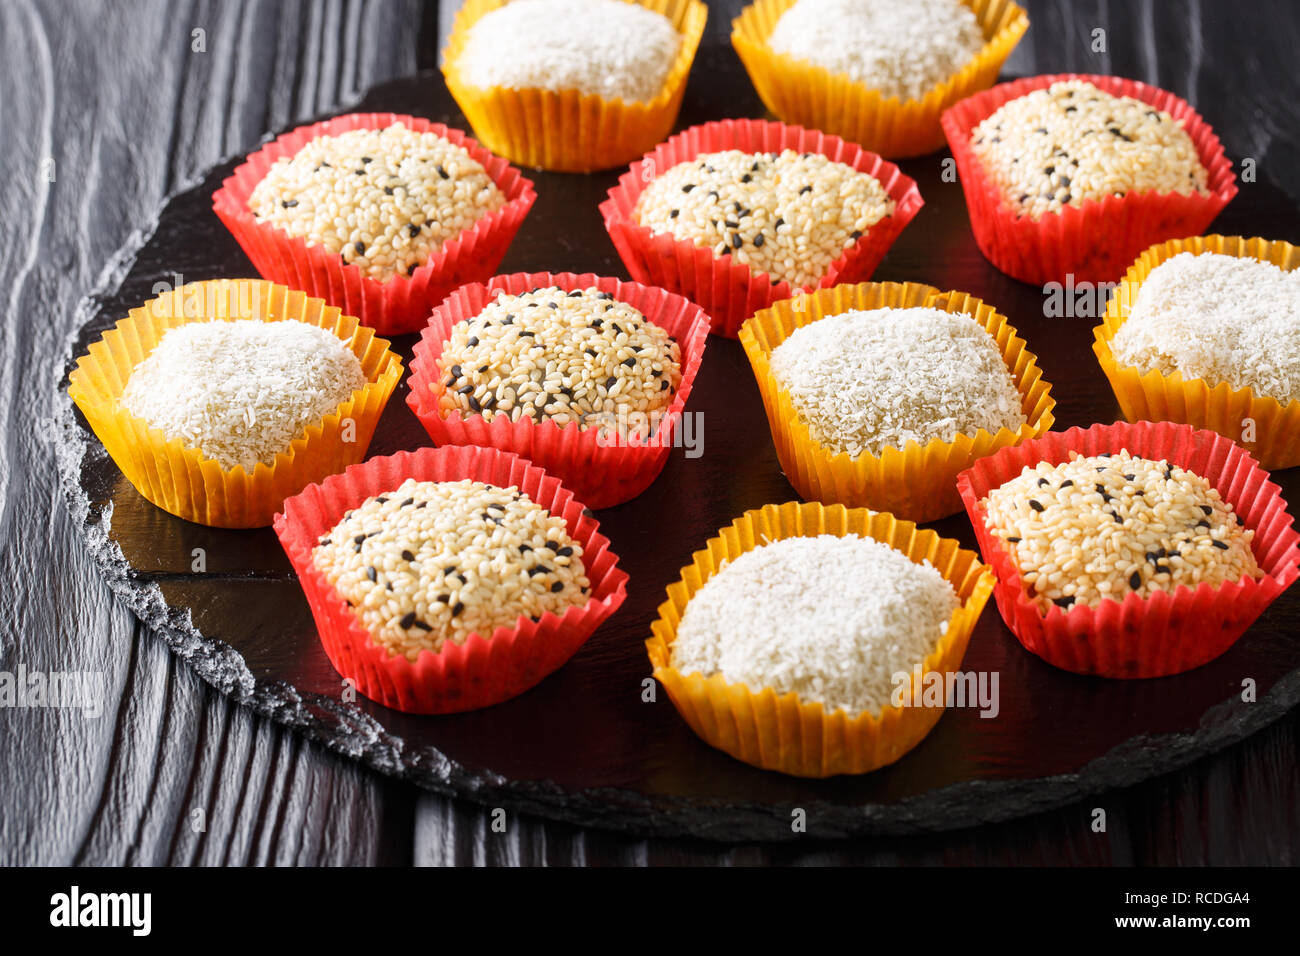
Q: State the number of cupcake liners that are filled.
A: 12